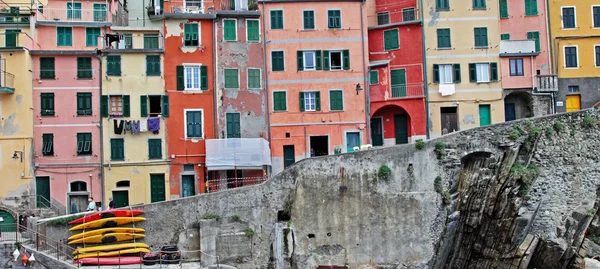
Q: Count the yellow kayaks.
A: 5